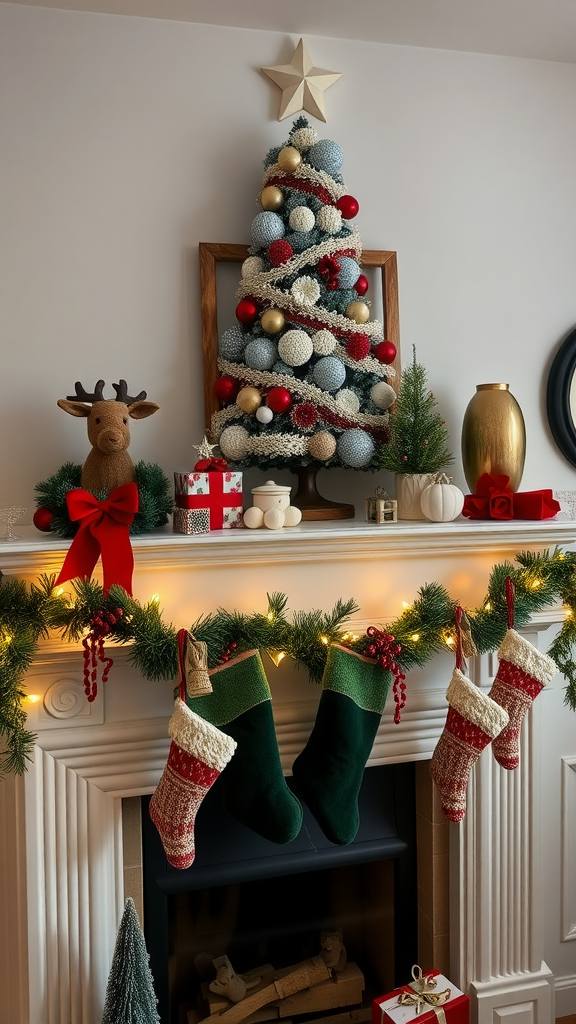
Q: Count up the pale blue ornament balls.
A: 7